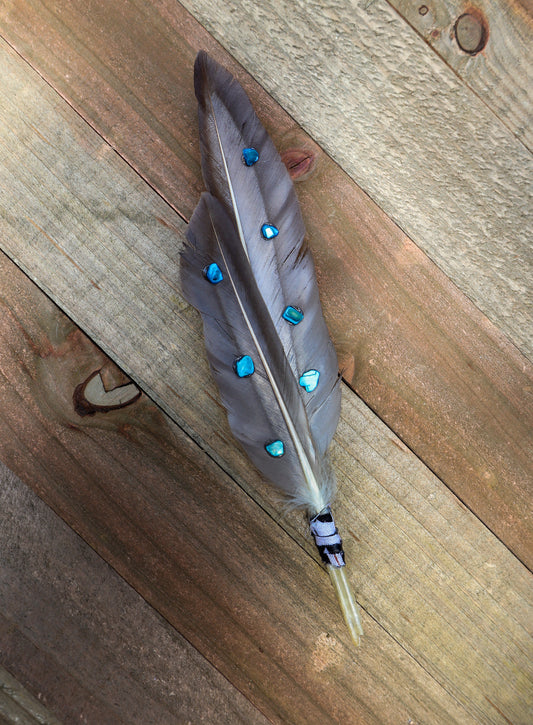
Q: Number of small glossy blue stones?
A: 7